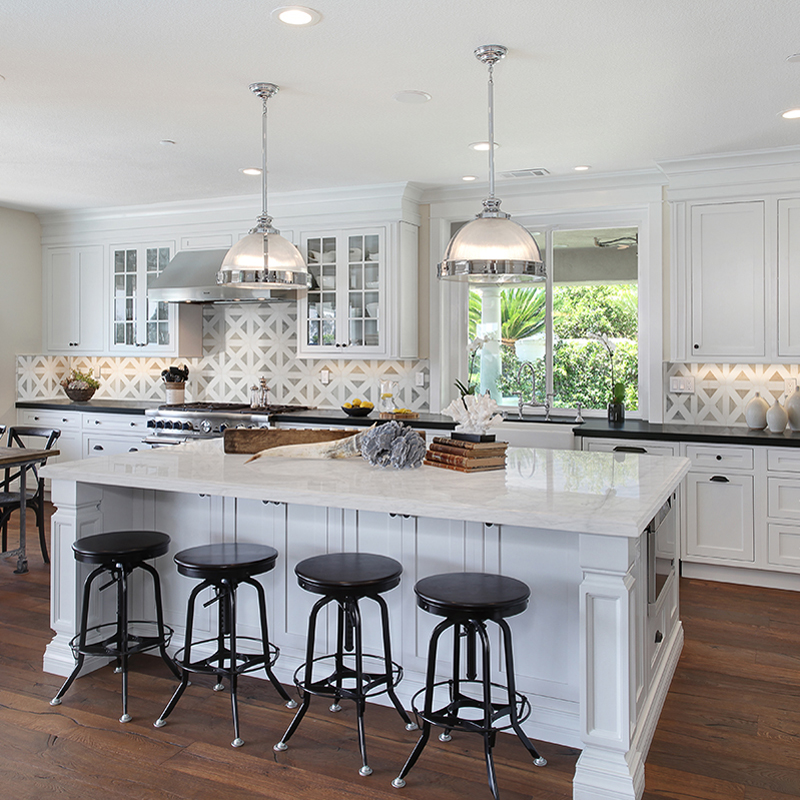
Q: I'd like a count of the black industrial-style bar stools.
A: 4